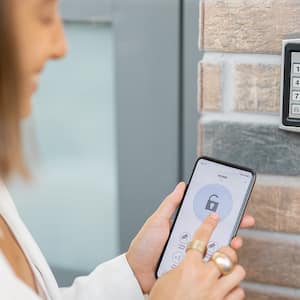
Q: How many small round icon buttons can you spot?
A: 3